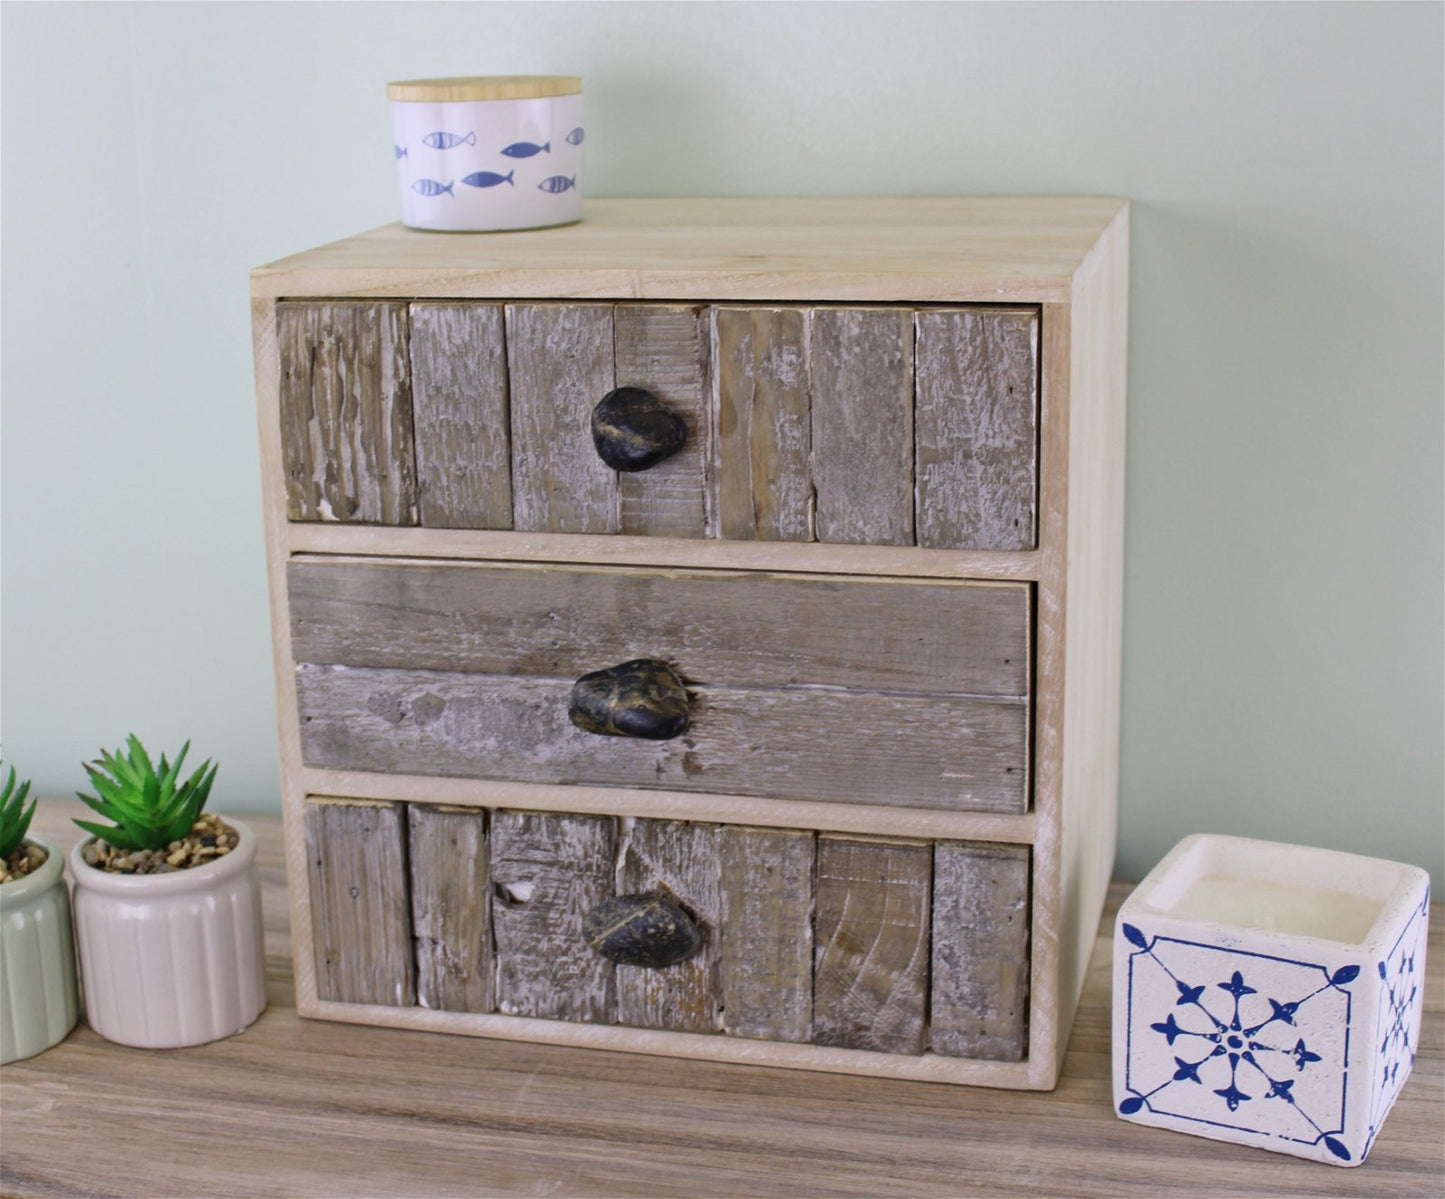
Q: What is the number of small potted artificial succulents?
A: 2